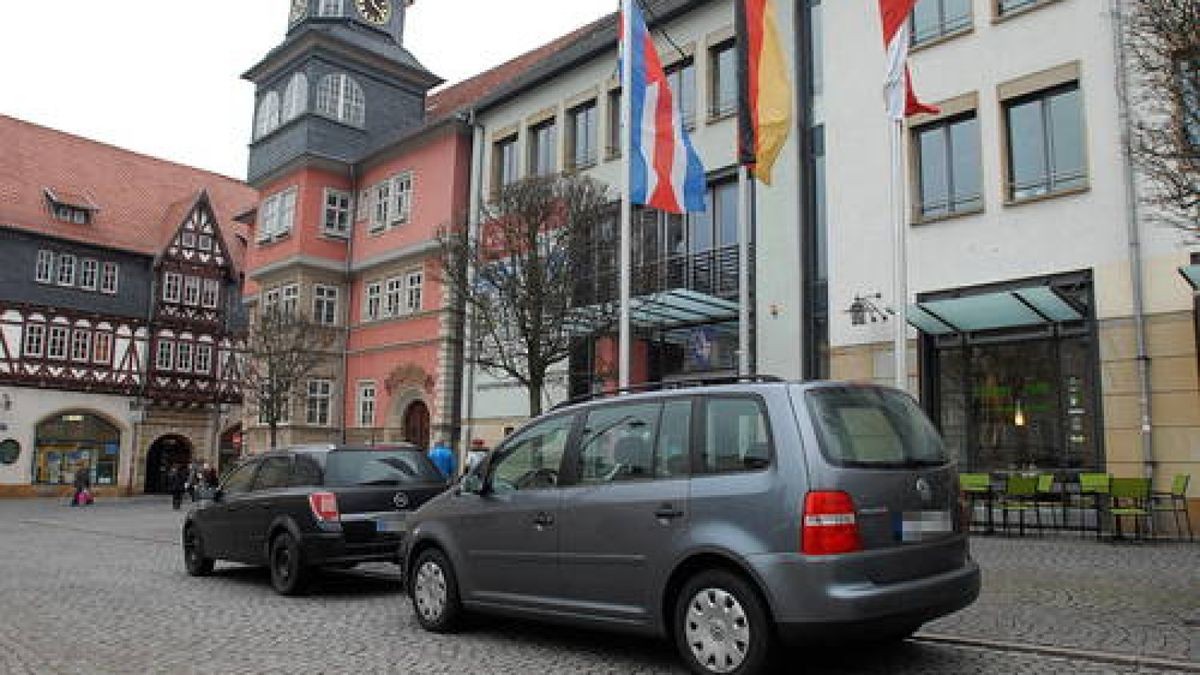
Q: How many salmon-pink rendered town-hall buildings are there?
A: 1